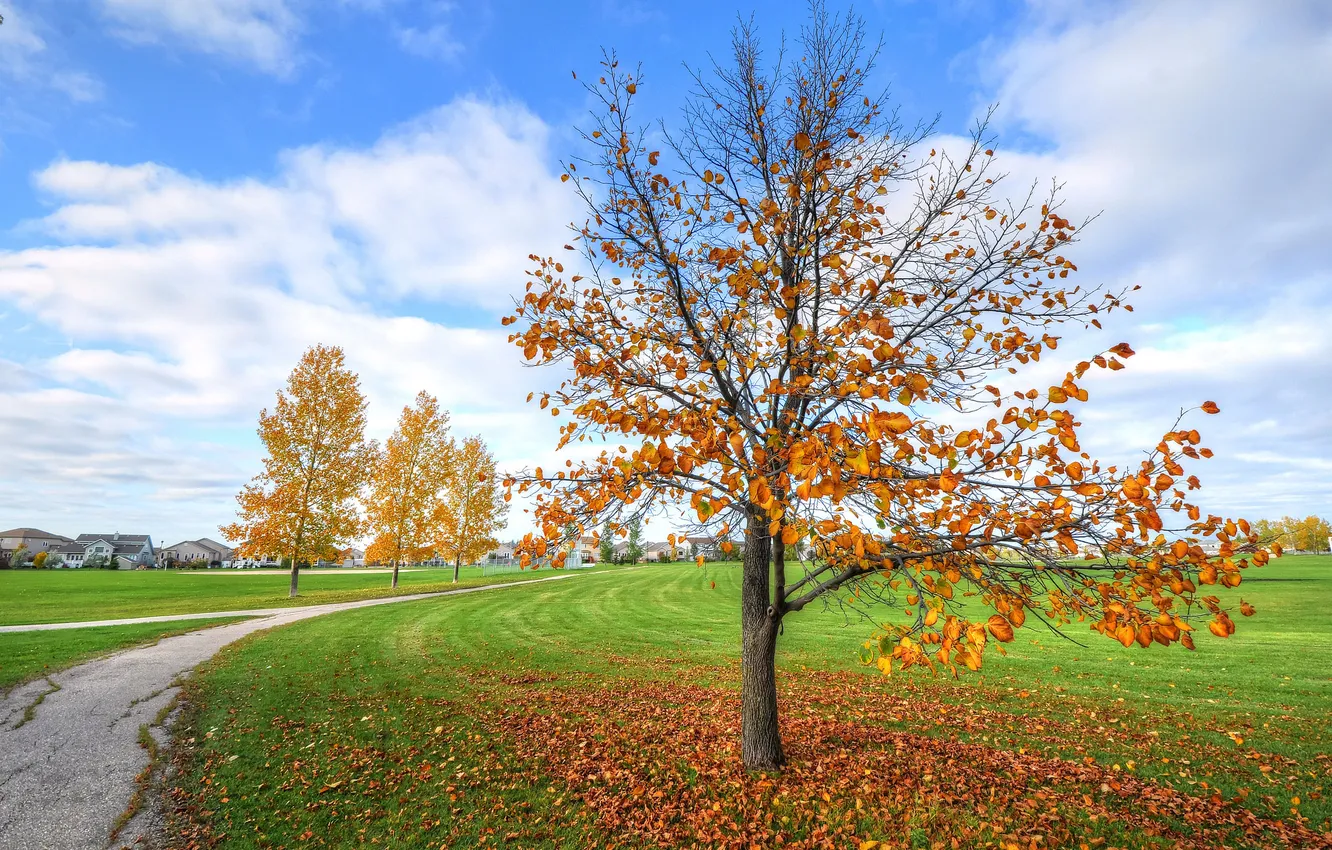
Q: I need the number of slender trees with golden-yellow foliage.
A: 3